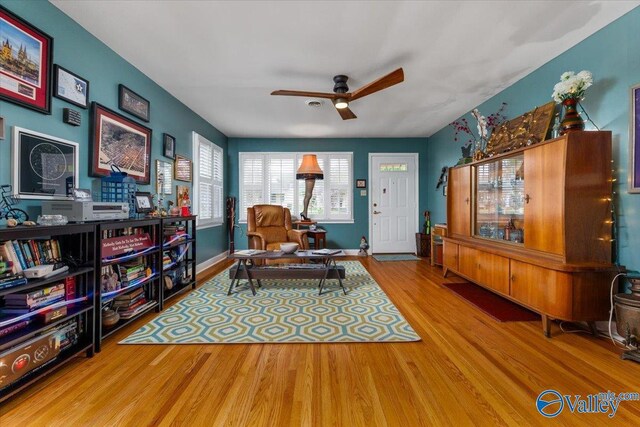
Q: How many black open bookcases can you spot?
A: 3